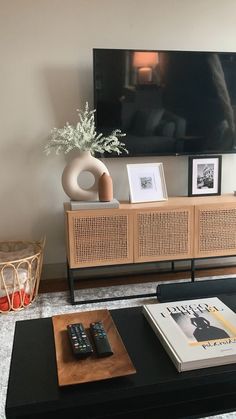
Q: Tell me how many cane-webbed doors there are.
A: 3